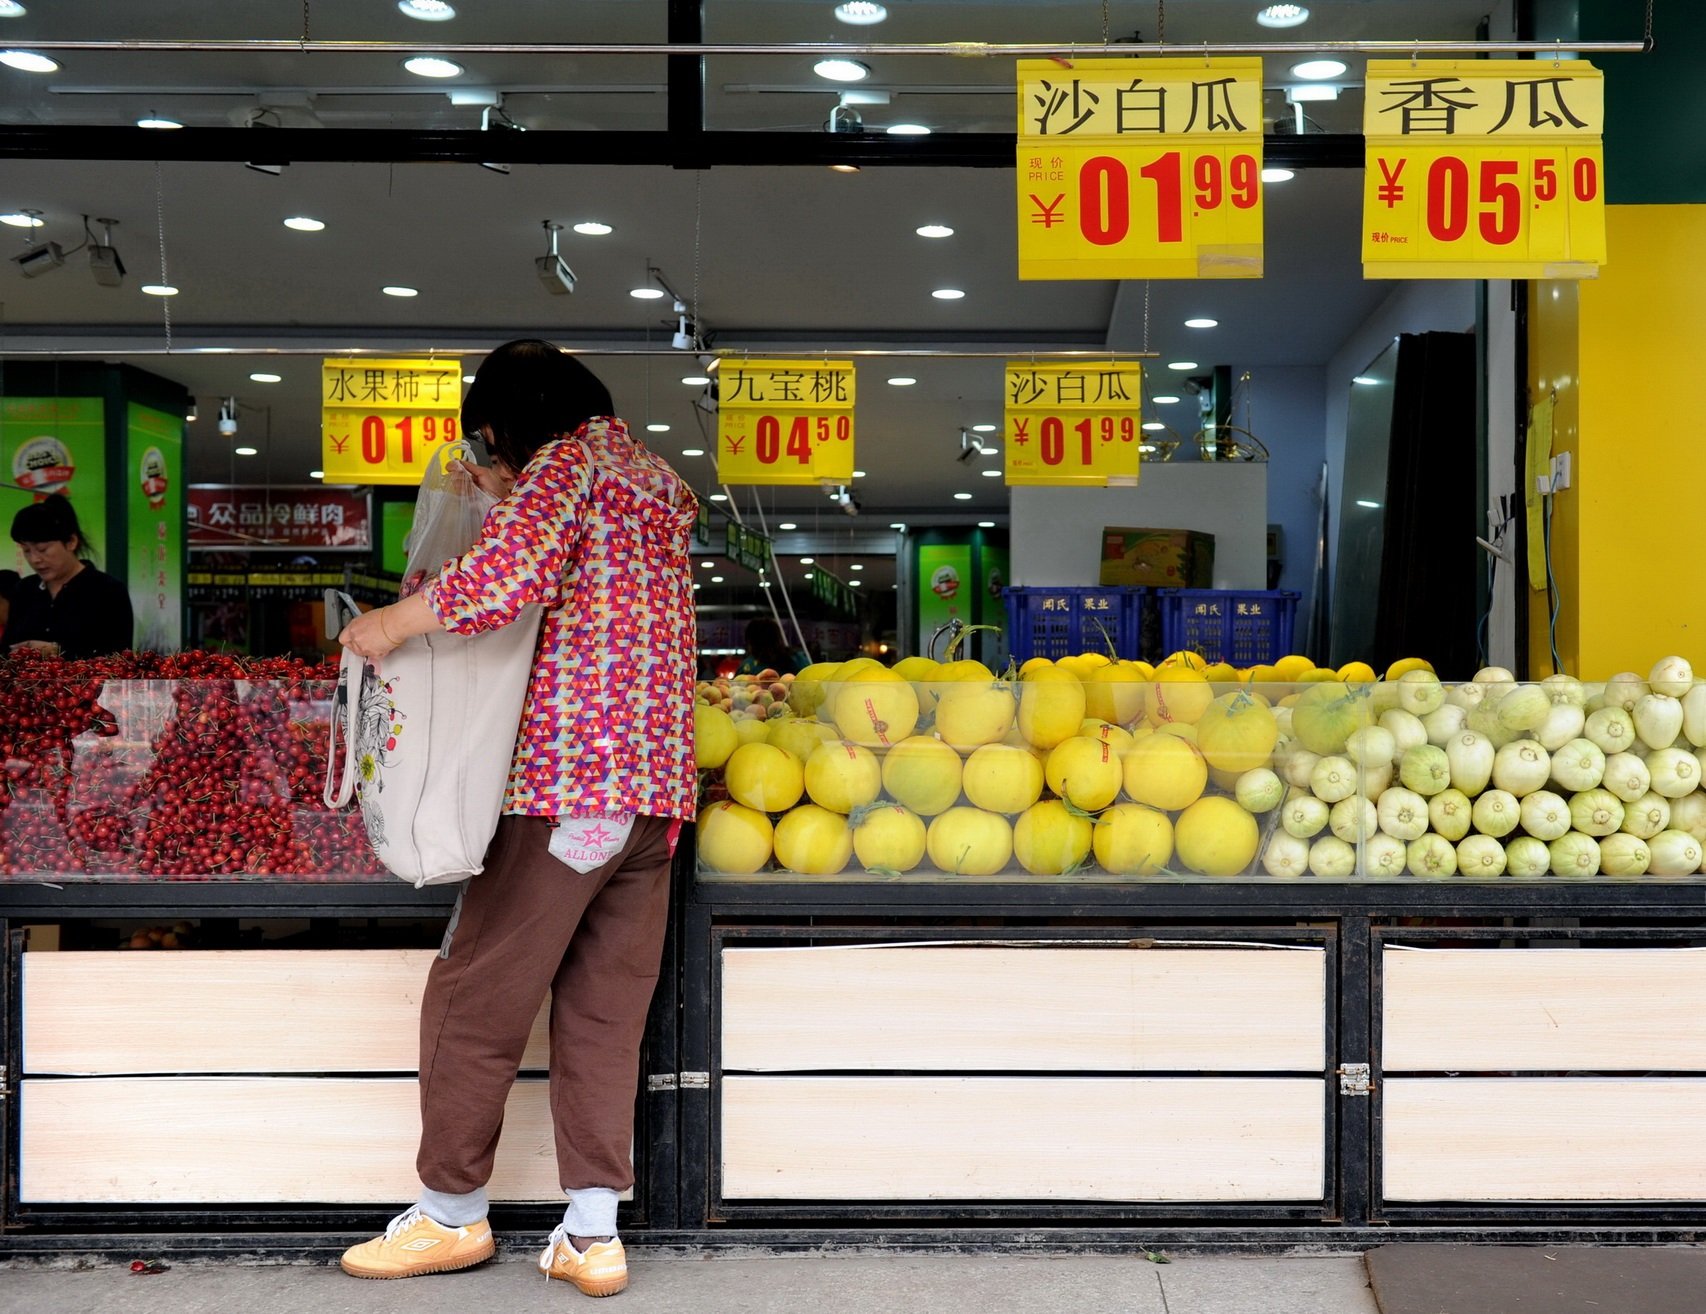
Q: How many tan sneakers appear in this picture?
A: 2